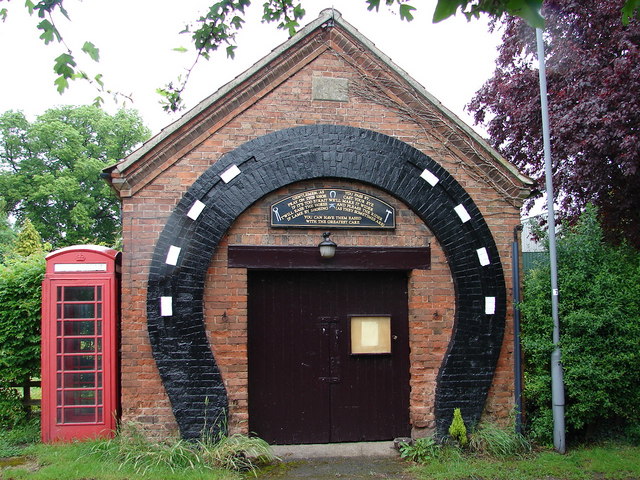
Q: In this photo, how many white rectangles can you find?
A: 8